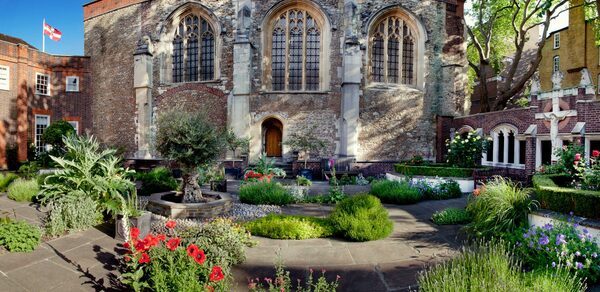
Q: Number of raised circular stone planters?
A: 1